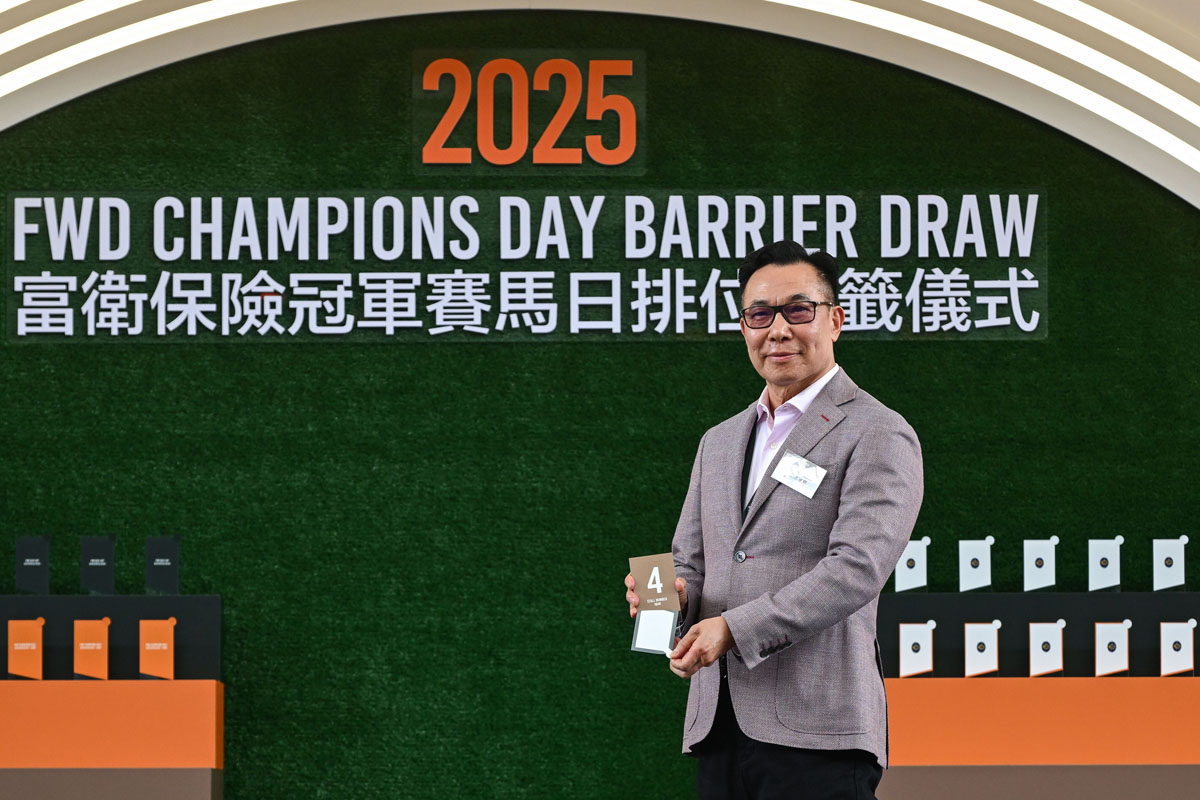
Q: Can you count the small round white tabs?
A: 10